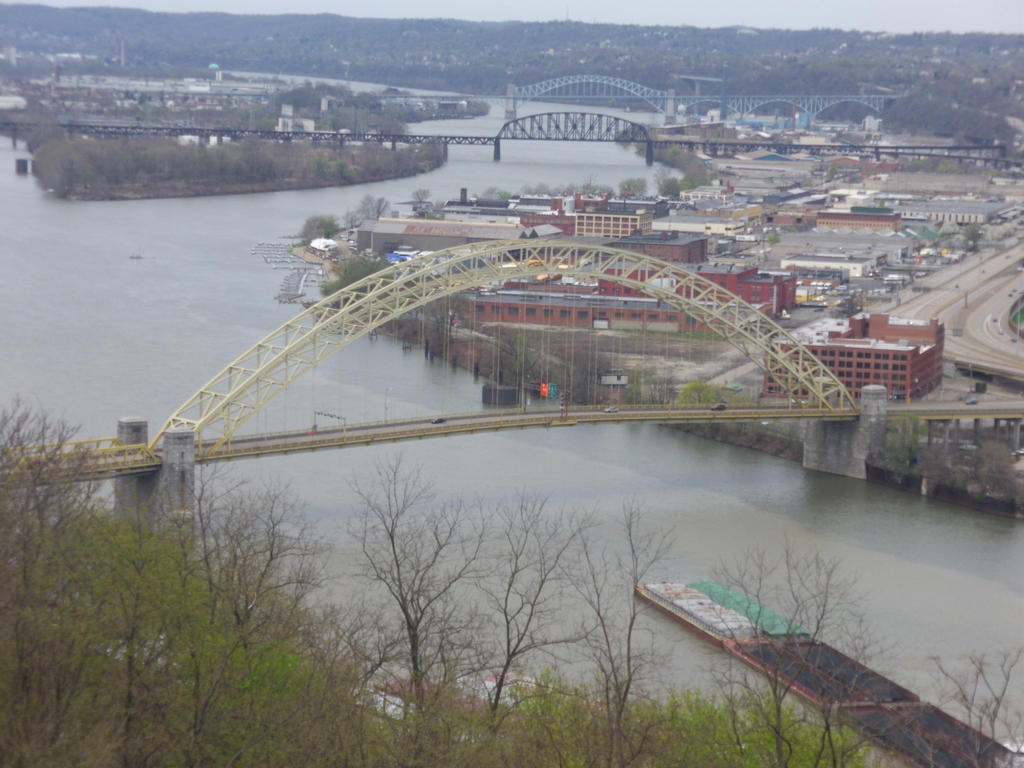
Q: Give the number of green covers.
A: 1